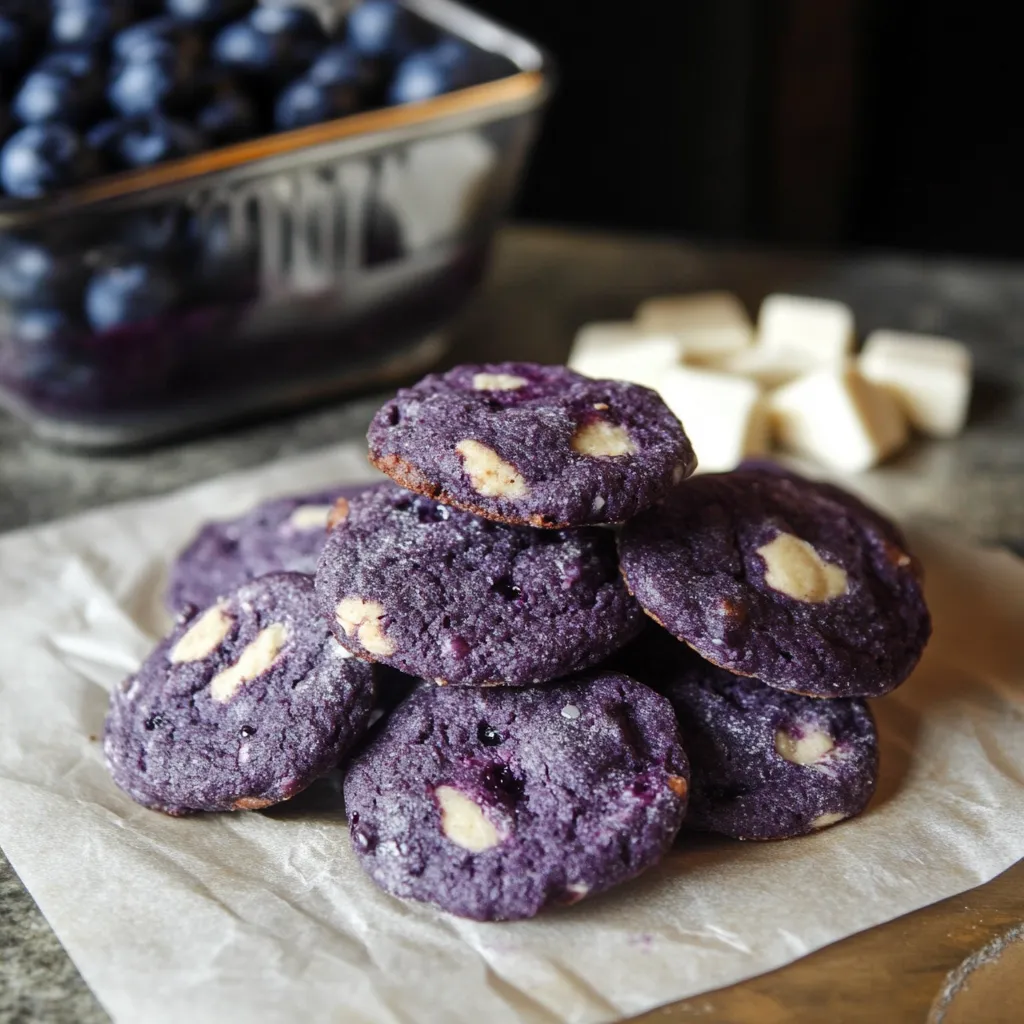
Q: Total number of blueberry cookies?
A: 7